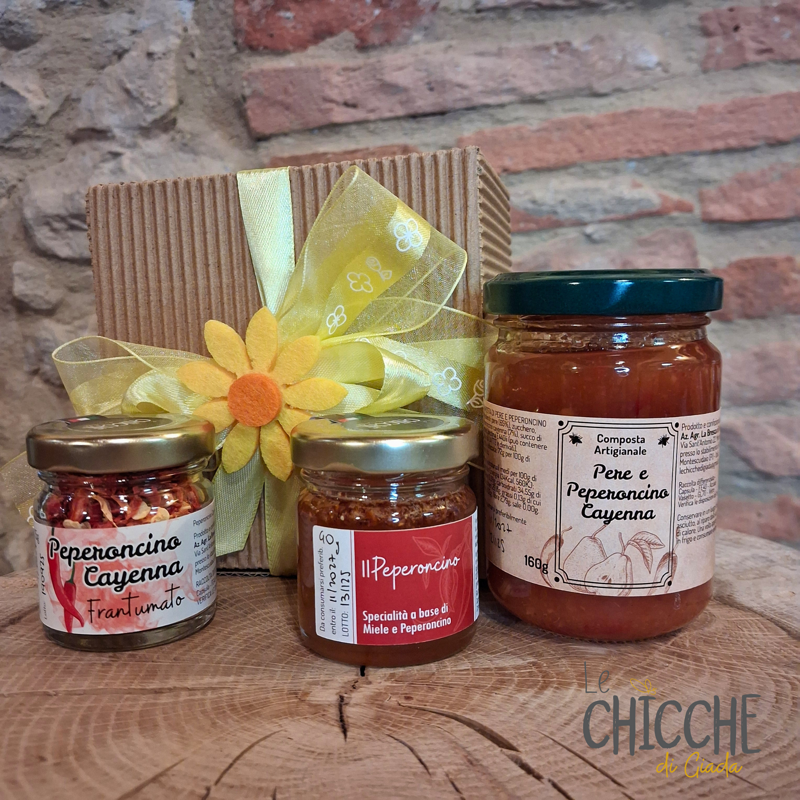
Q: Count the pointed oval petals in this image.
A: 9